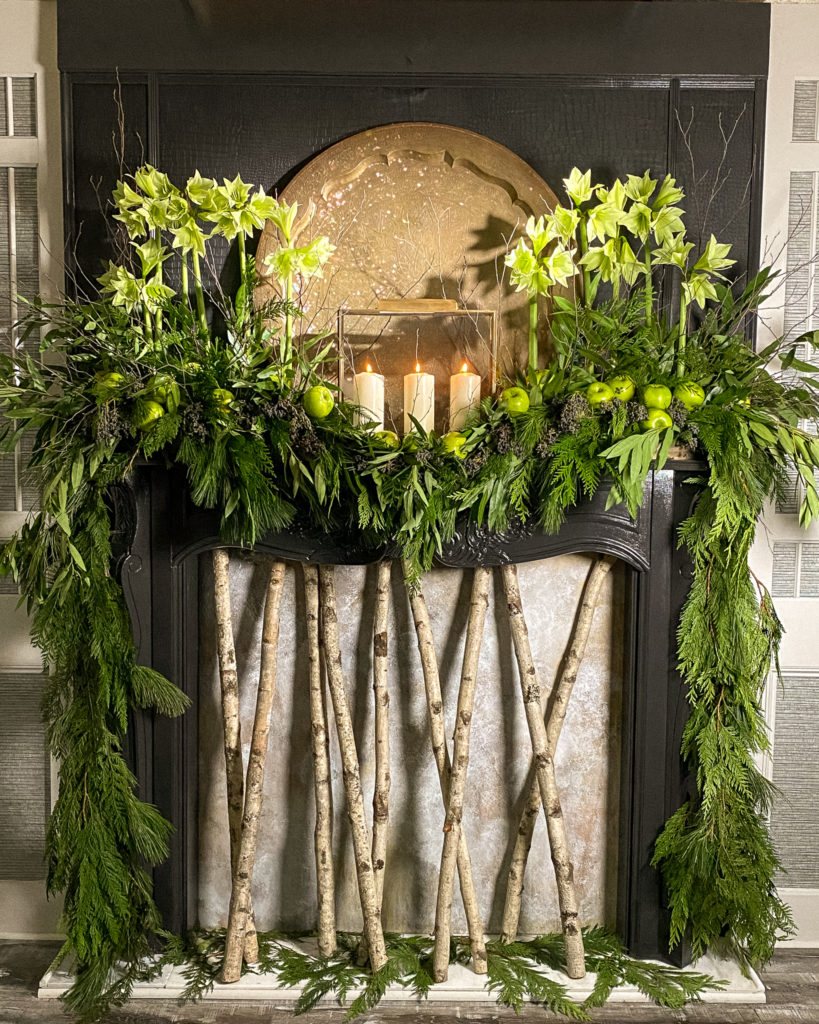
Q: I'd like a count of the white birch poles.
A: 9